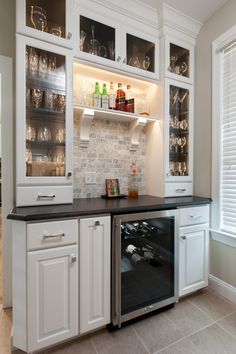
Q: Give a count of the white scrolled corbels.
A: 2